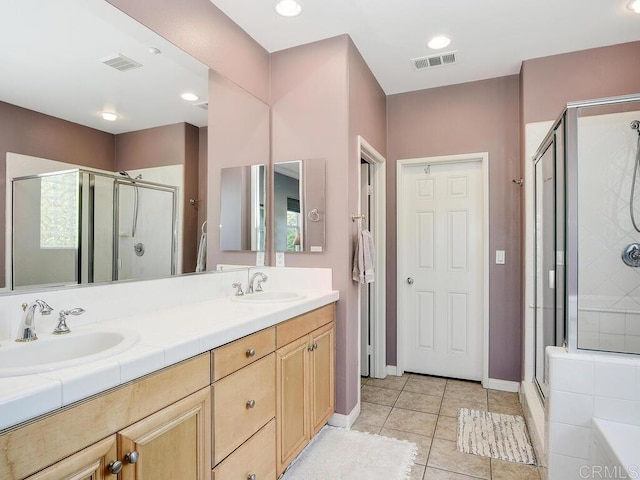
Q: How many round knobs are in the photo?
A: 8